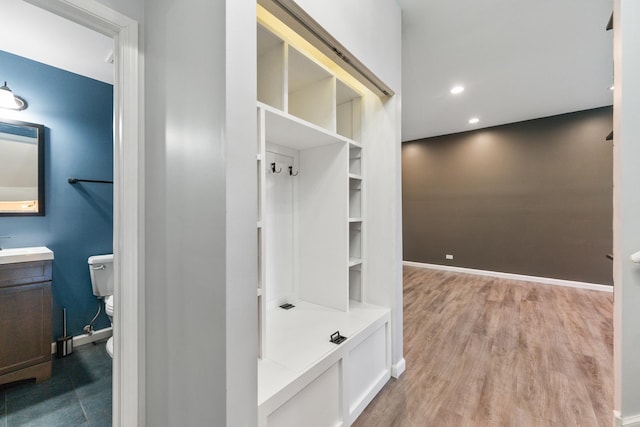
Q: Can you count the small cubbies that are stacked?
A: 4